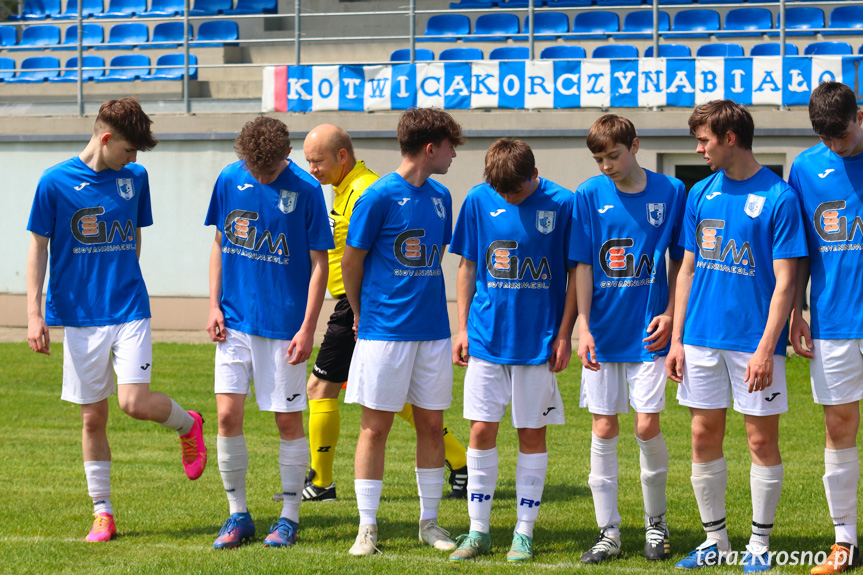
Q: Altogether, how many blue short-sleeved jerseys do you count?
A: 7